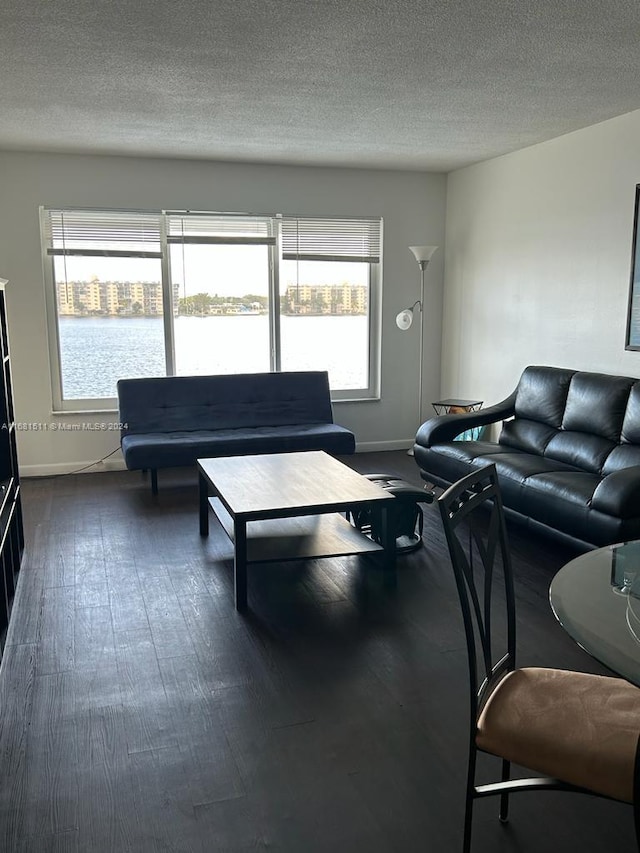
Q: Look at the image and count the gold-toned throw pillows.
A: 0